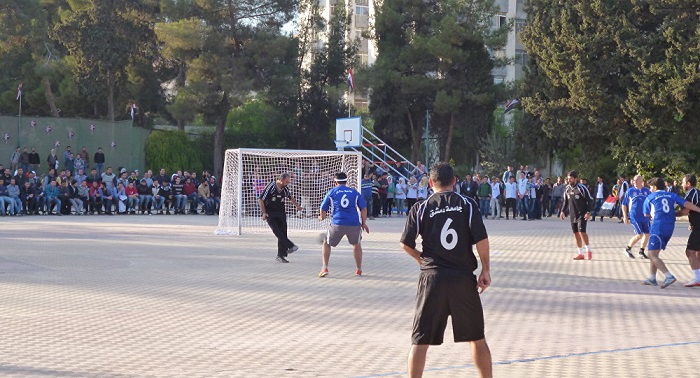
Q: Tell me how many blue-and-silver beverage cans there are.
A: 0